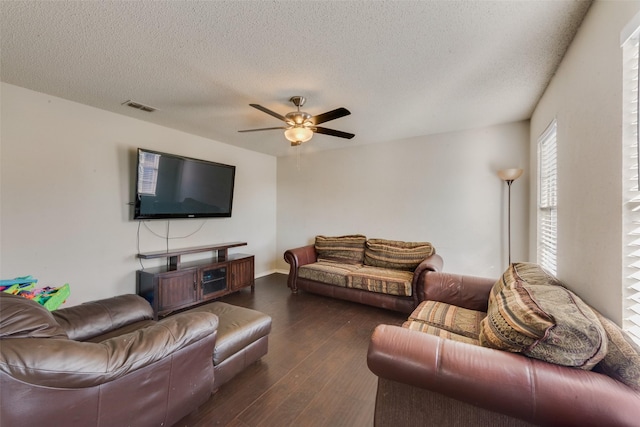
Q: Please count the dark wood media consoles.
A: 1